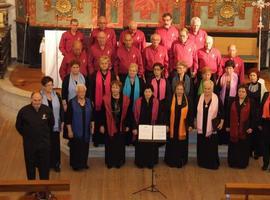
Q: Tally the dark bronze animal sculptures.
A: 0